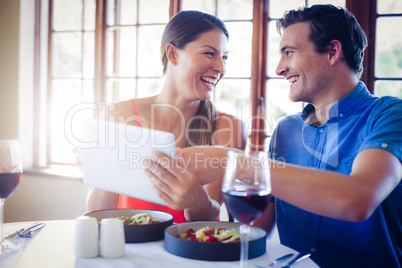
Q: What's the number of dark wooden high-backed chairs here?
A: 0